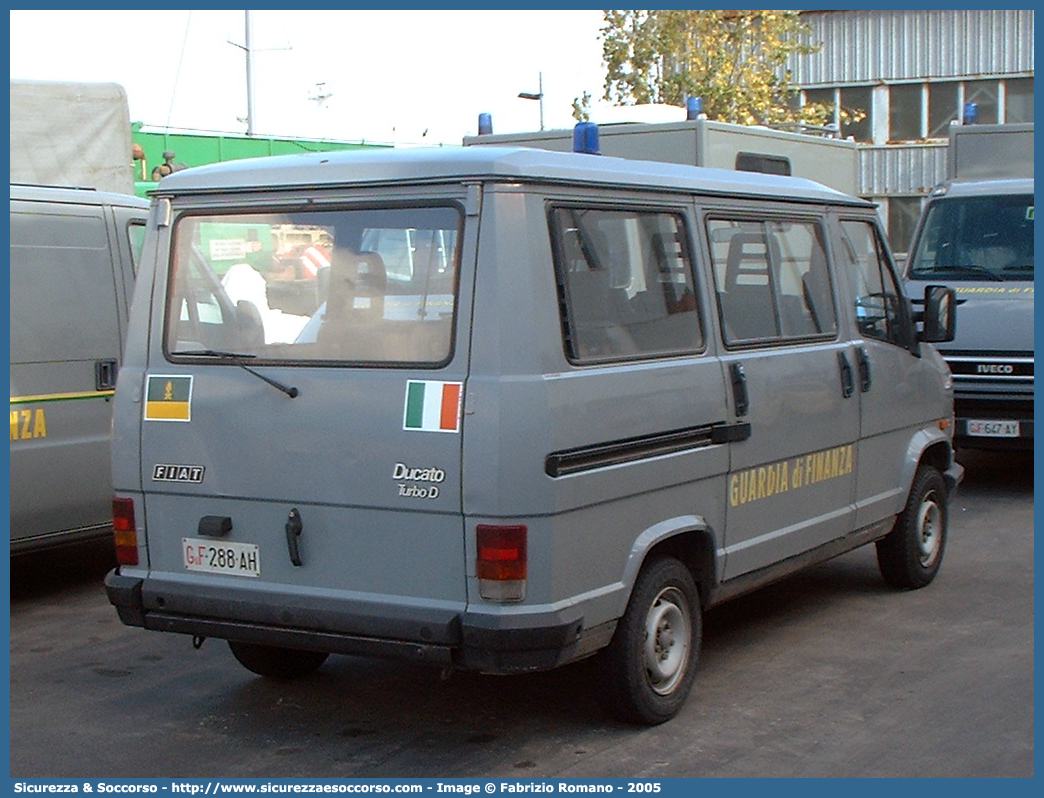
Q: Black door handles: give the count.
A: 5